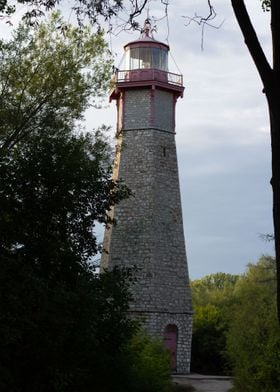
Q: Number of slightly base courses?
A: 1